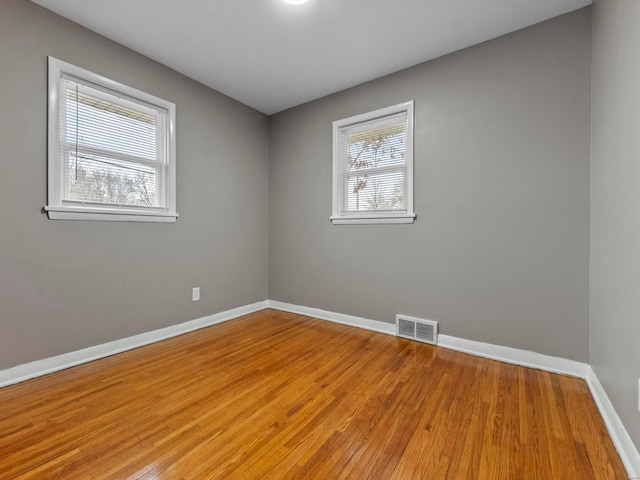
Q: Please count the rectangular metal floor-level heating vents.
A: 1